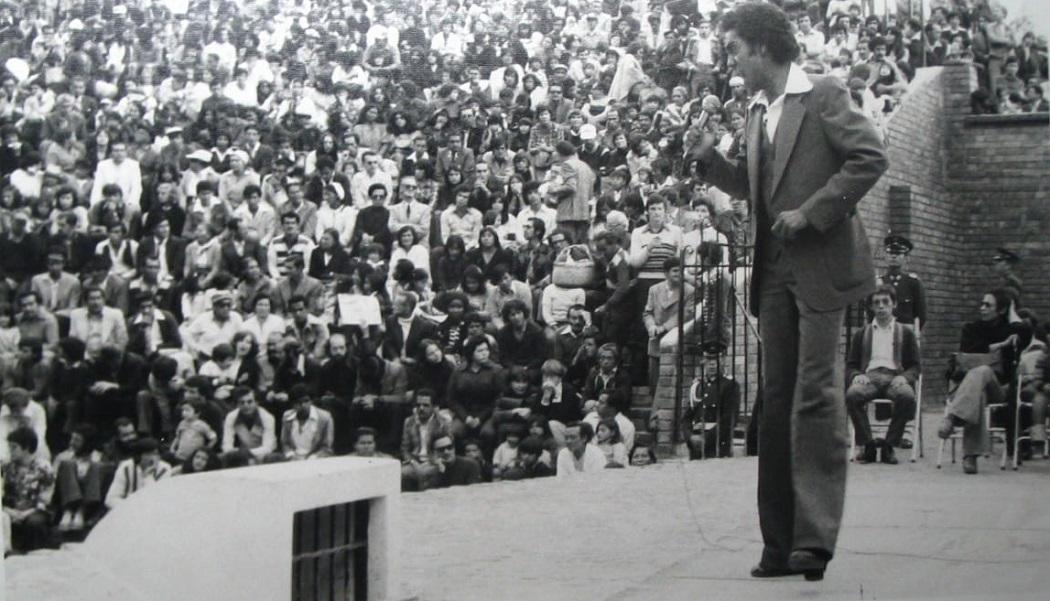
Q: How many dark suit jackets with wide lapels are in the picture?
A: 1